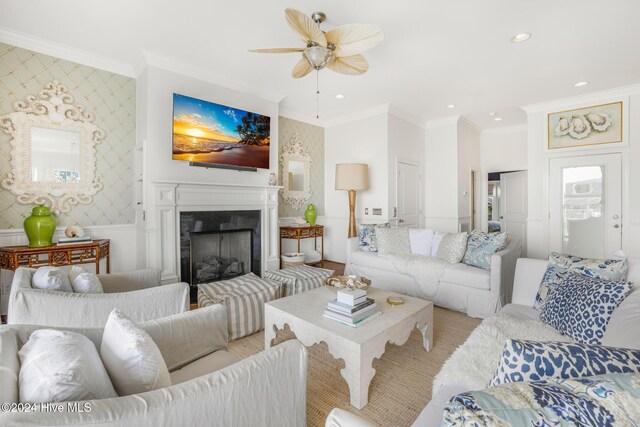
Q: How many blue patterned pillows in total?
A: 6